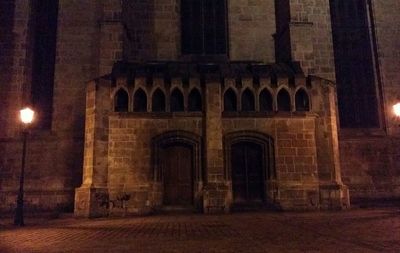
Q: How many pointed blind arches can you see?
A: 10